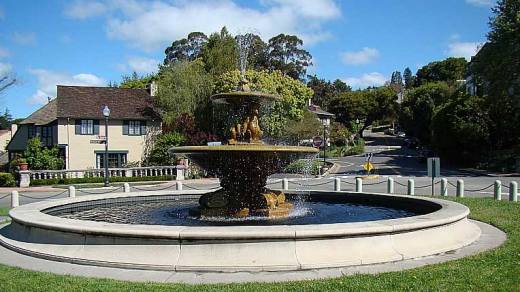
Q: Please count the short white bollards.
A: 13